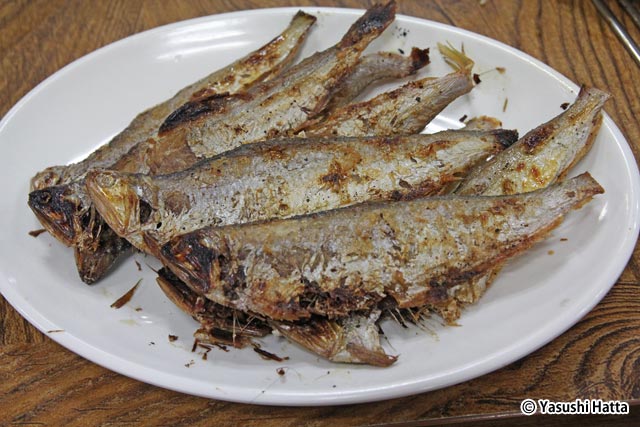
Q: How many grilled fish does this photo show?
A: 7